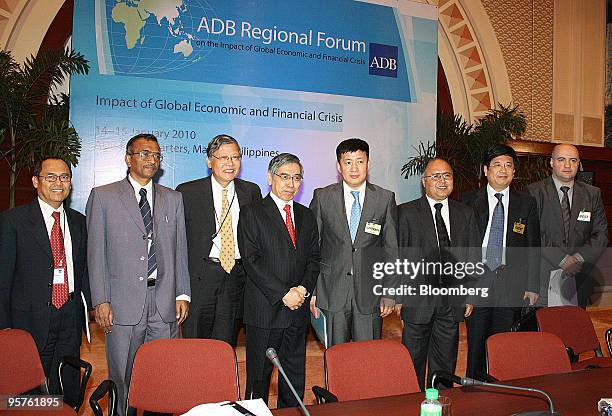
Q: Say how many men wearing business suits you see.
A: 8